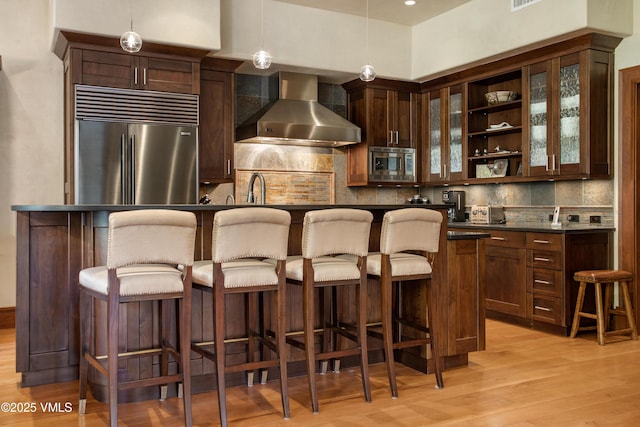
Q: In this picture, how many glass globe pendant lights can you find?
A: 3